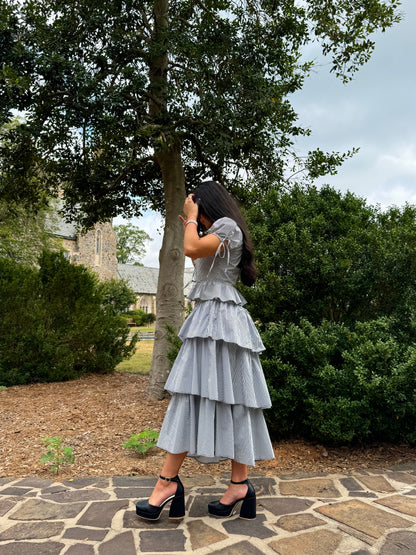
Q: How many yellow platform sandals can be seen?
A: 0